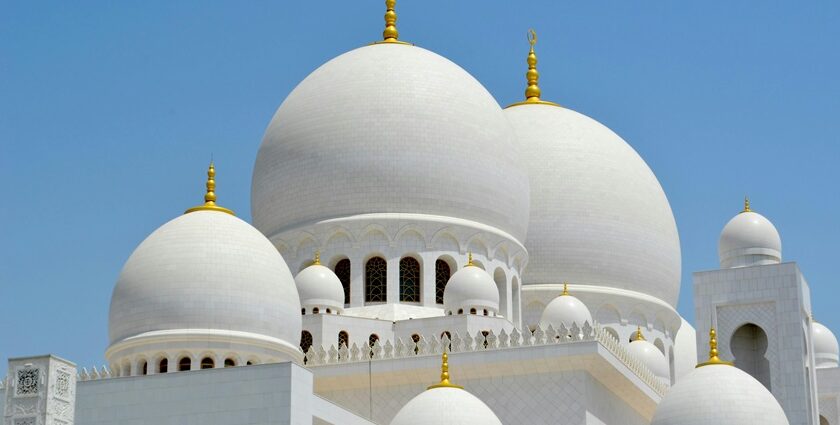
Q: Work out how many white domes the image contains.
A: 11